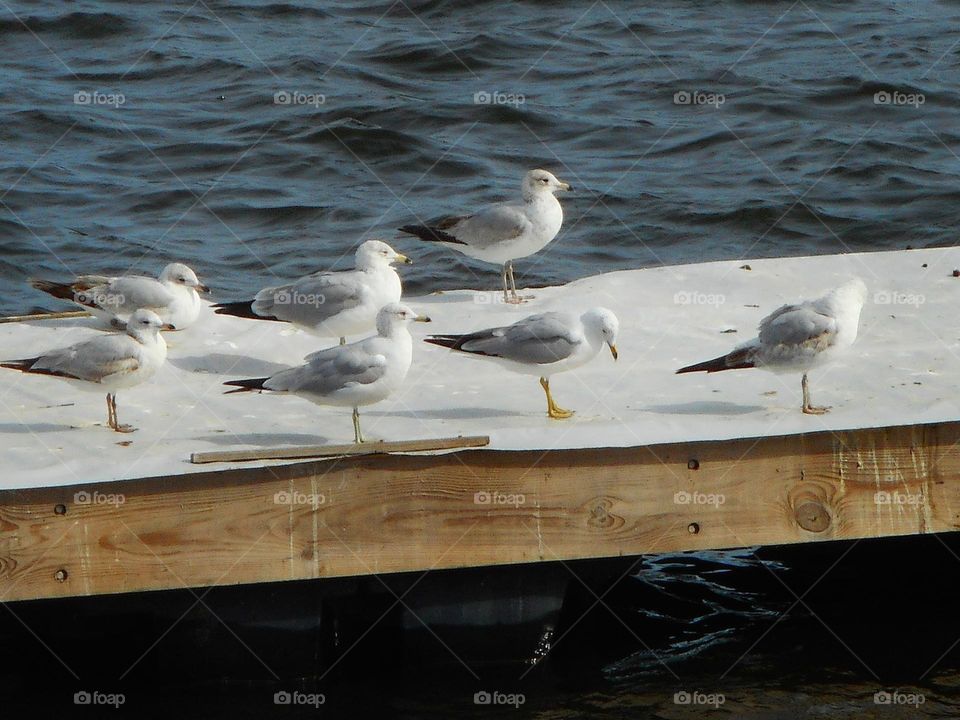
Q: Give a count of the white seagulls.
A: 7